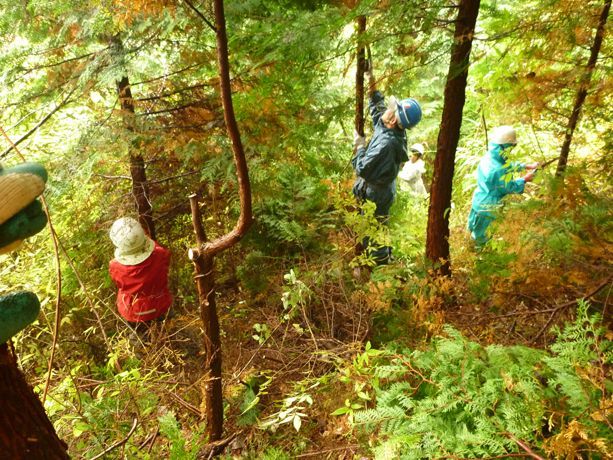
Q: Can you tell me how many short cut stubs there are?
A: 2